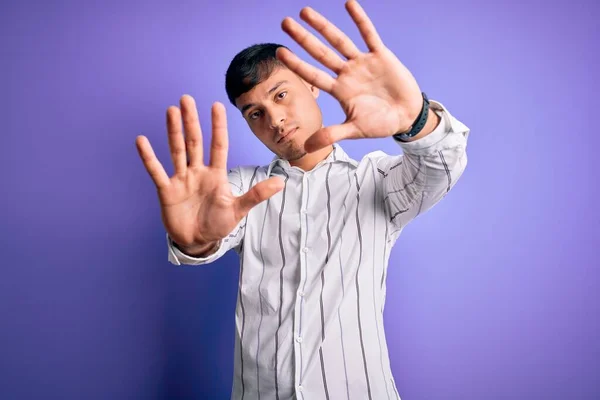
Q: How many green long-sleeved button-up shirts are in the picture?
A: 0